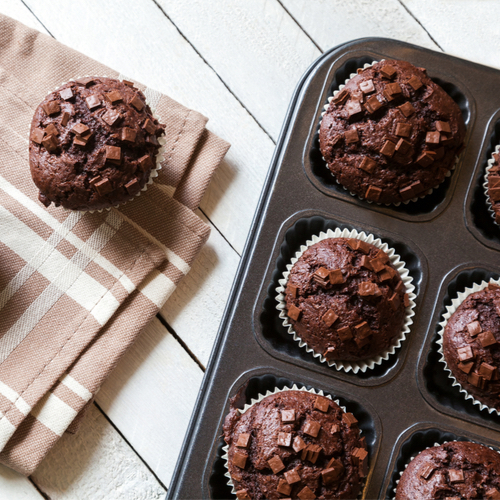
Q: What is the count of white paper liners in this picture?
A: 7